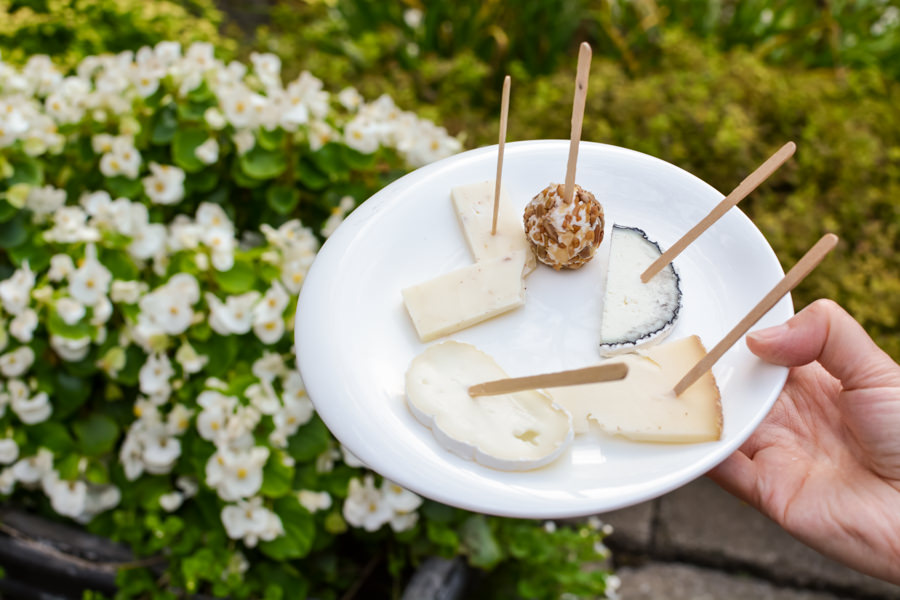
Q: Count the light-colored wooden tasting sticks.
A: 5